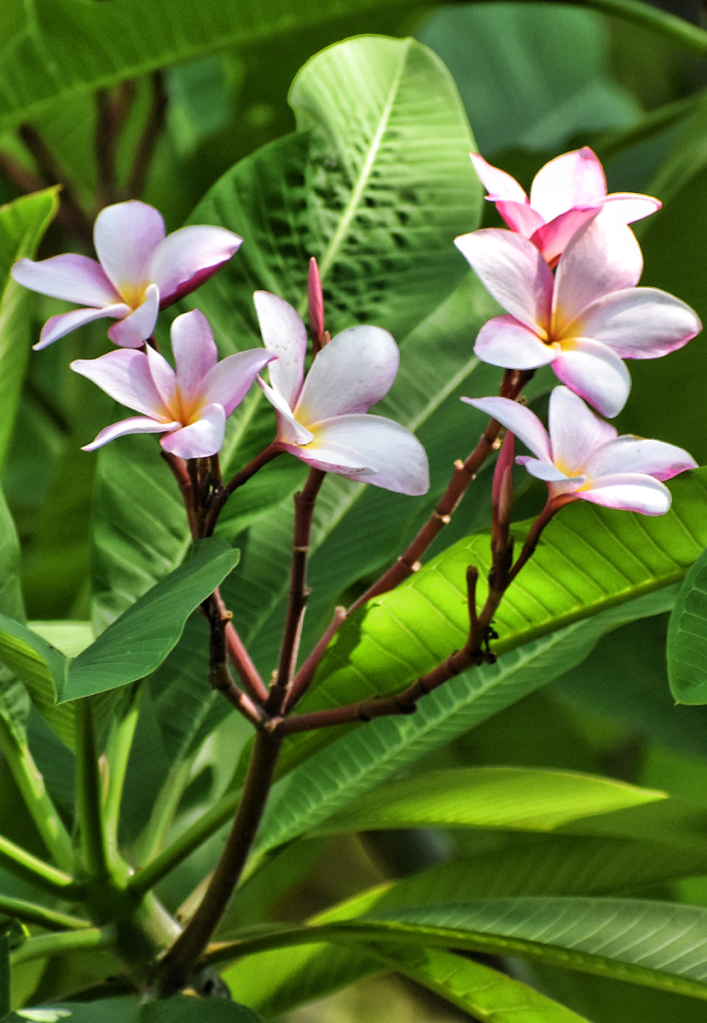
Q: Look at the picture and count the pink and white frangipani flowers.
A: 6